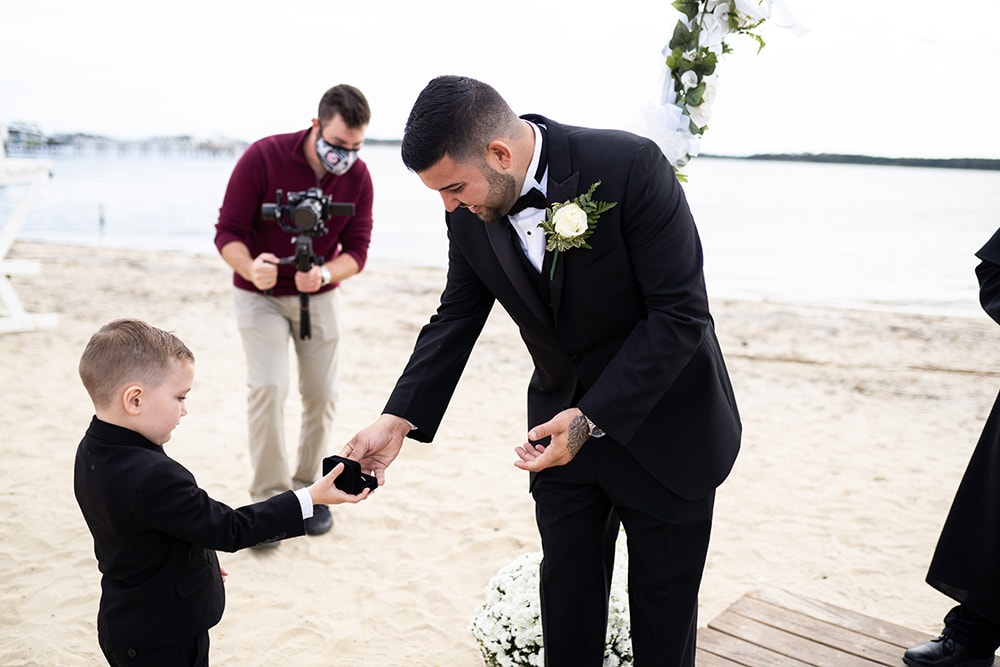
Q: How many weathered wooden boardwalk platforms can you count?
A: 1